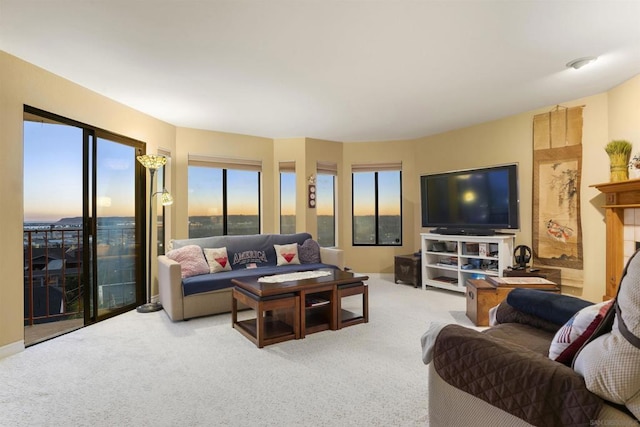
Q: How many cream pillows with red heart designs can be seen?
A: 2